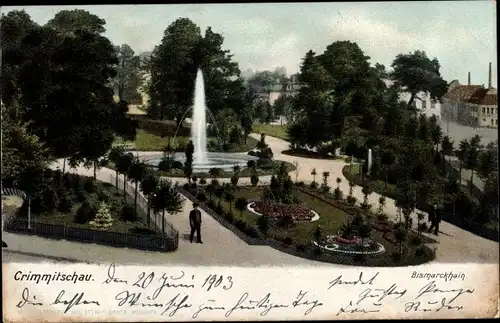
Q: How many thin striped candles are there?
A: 0